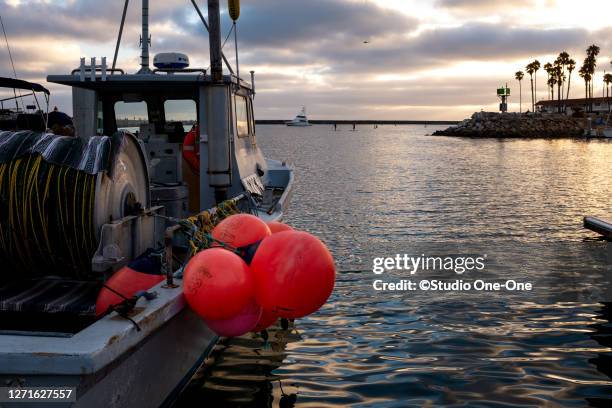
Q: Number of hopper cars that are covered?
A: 0